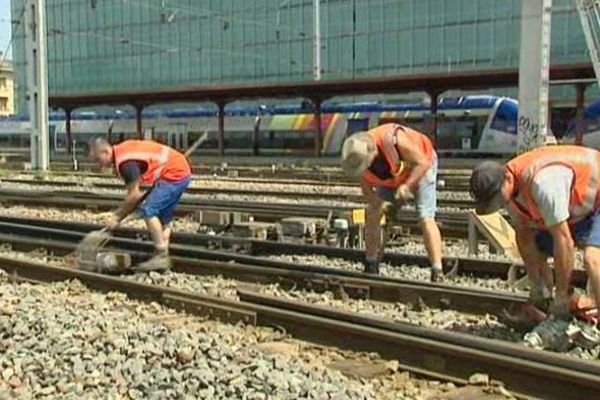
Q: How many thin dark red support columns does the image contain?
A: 6